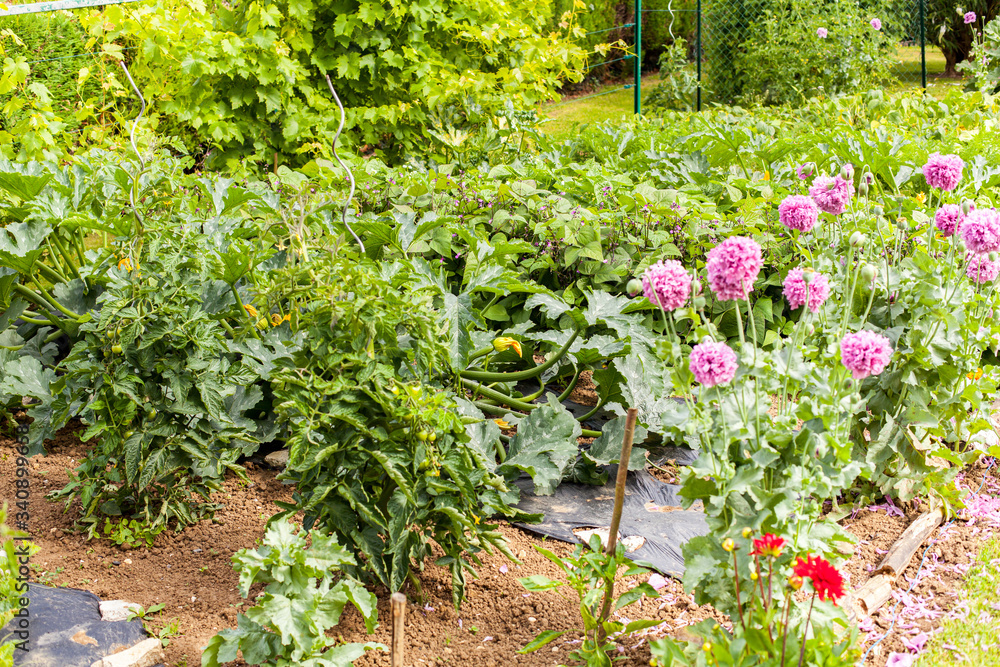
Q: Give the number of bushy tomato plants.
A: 2